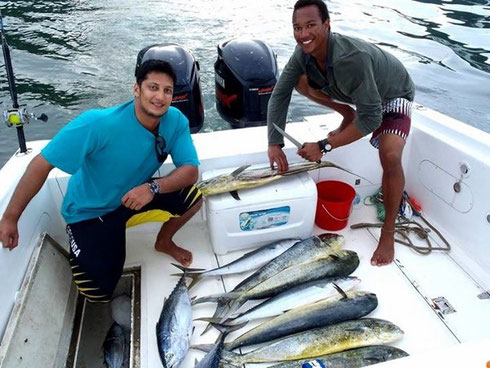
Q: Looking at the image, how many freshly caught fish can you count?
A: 11